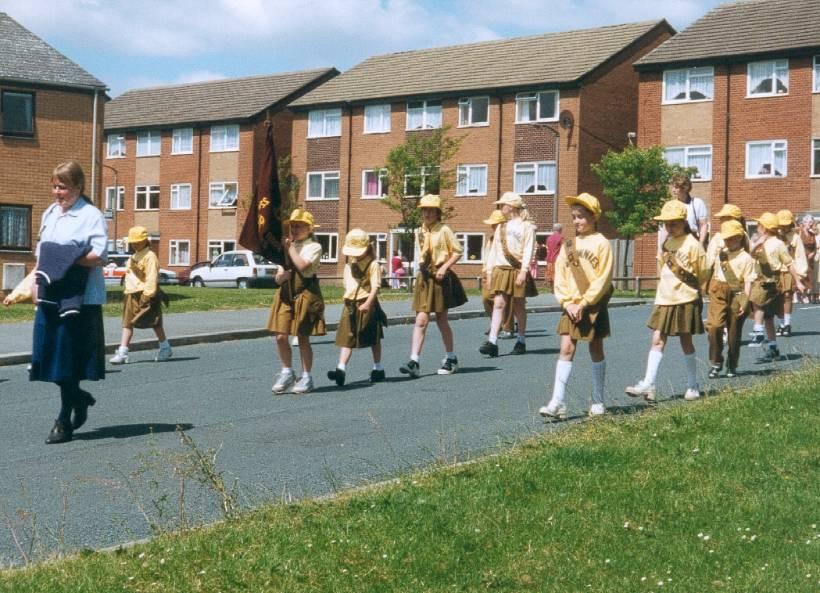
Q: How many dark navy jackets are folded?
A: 1